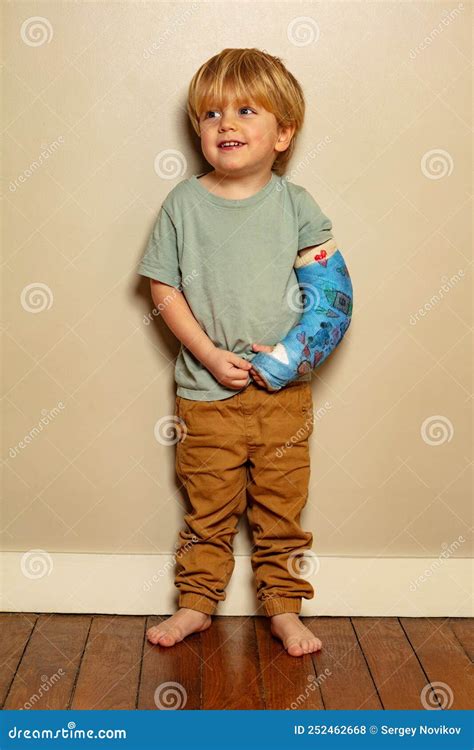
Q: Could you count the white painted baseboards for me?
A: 1